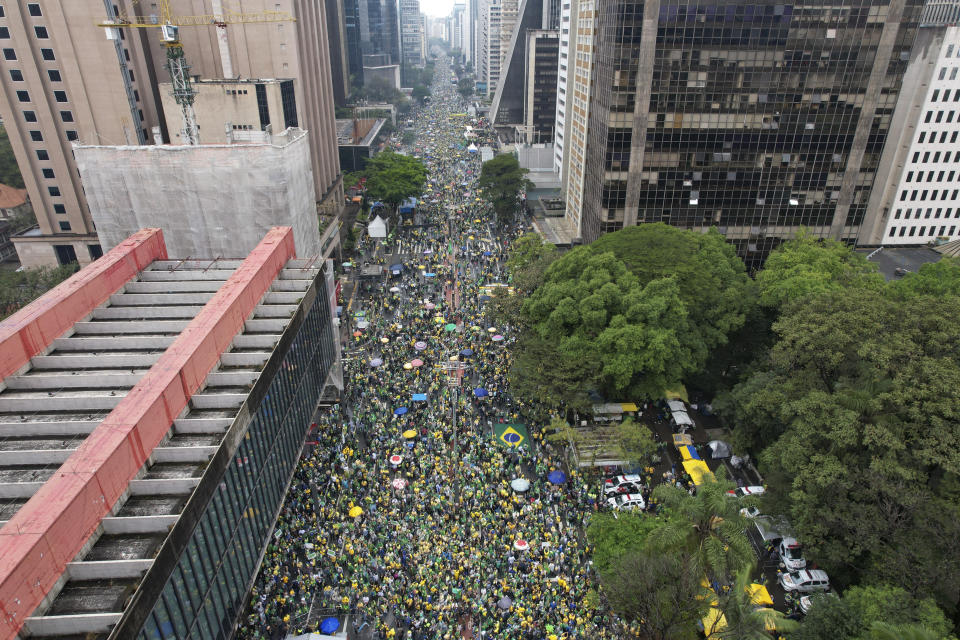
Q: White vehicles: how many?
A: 7